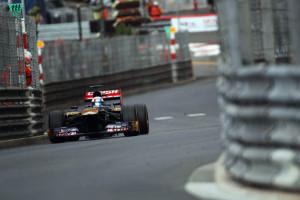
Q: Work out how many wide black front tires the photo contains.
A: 2